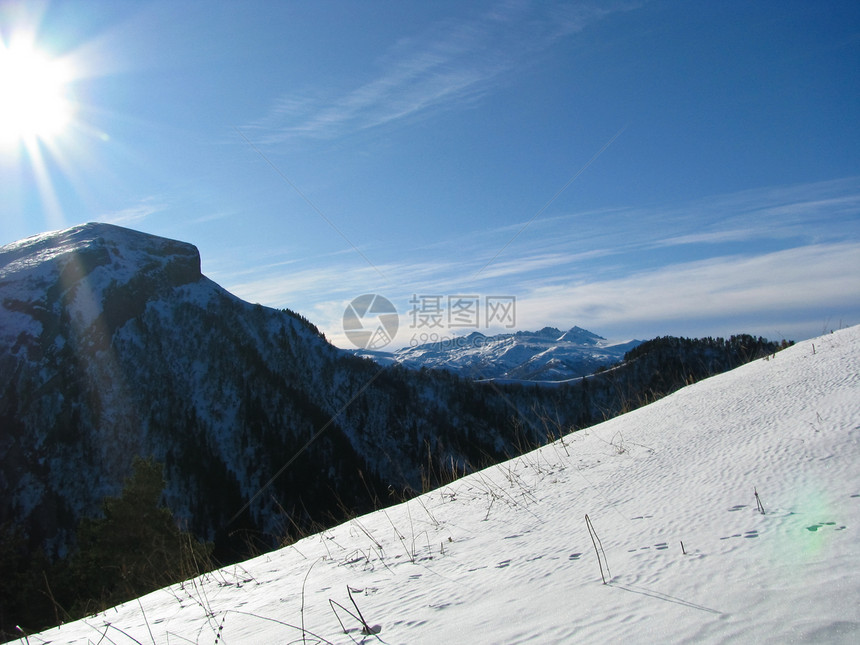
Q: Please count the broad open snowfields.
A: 1